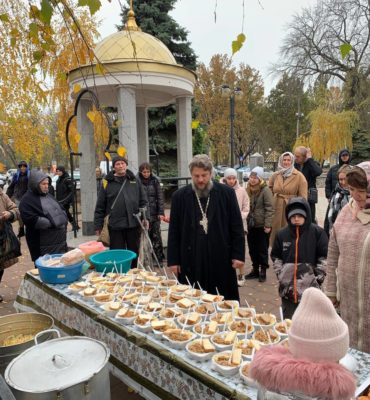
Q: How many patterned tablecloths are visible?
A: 1